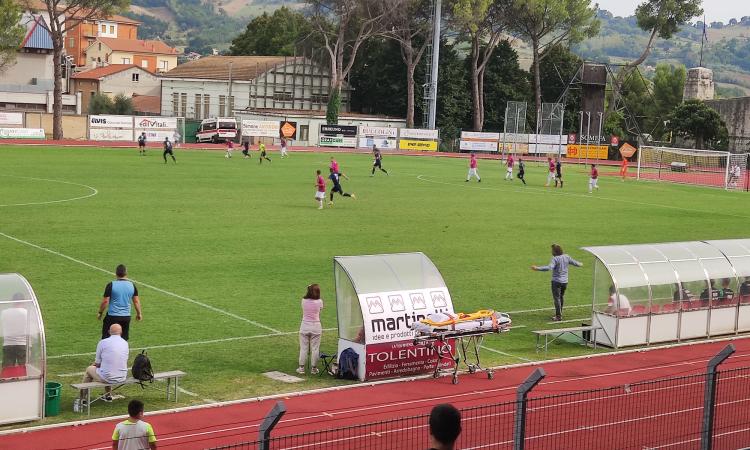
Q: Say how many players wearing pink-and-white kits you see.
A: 8